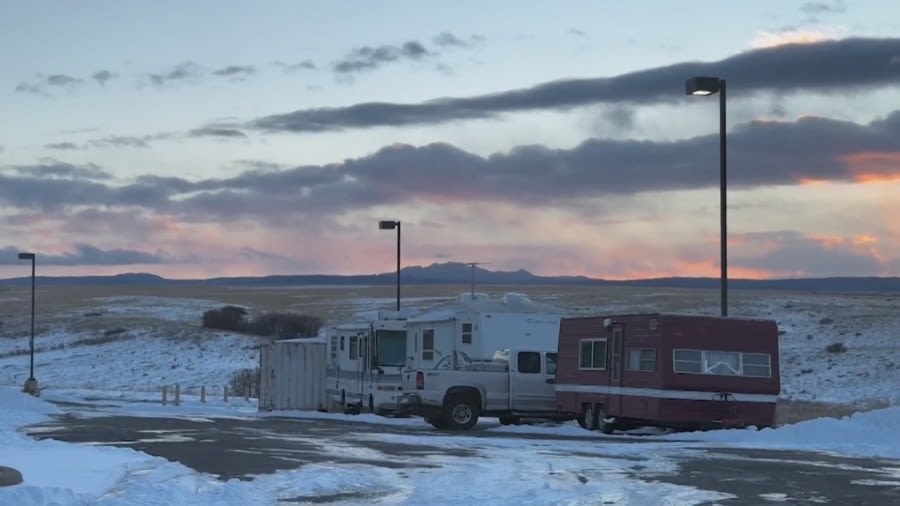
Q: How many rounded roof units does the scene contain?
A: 2